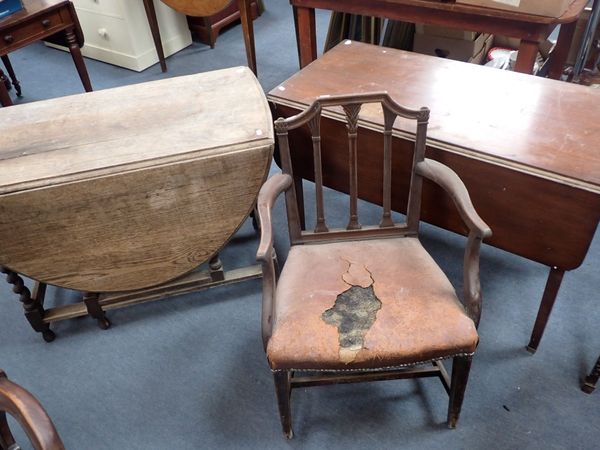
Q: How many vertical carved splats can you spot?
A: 3